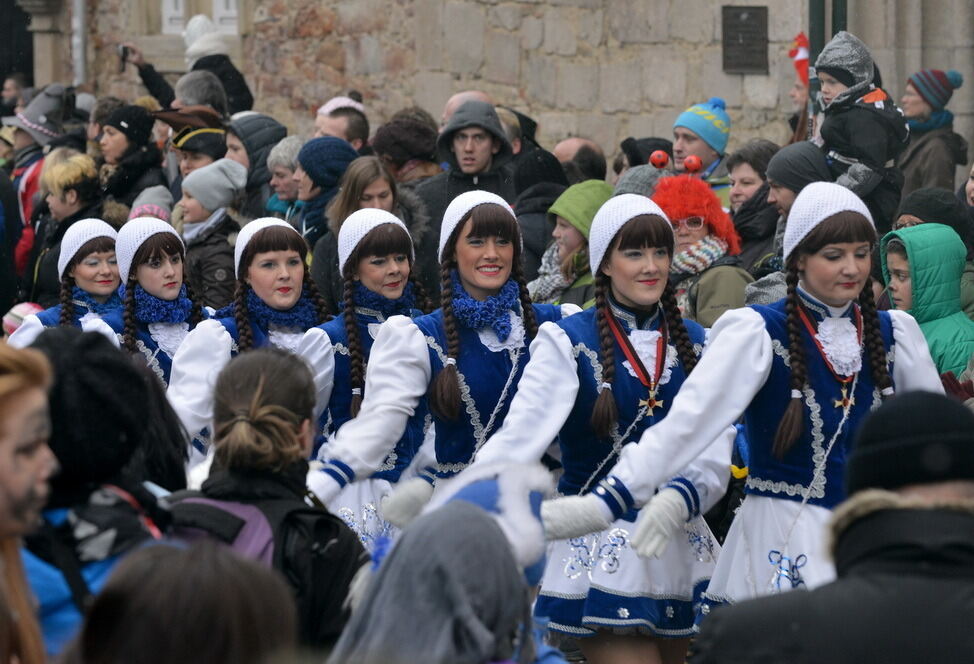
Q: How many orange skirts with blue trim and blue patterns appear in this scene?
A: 0